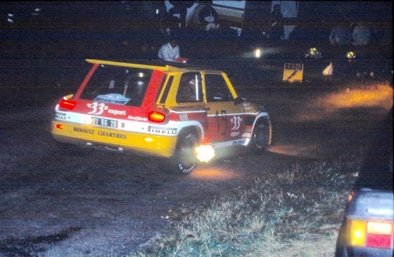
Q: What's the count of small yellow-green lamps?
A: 2